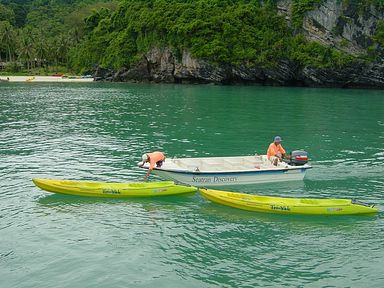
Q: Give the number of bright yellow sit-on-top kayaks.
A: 2